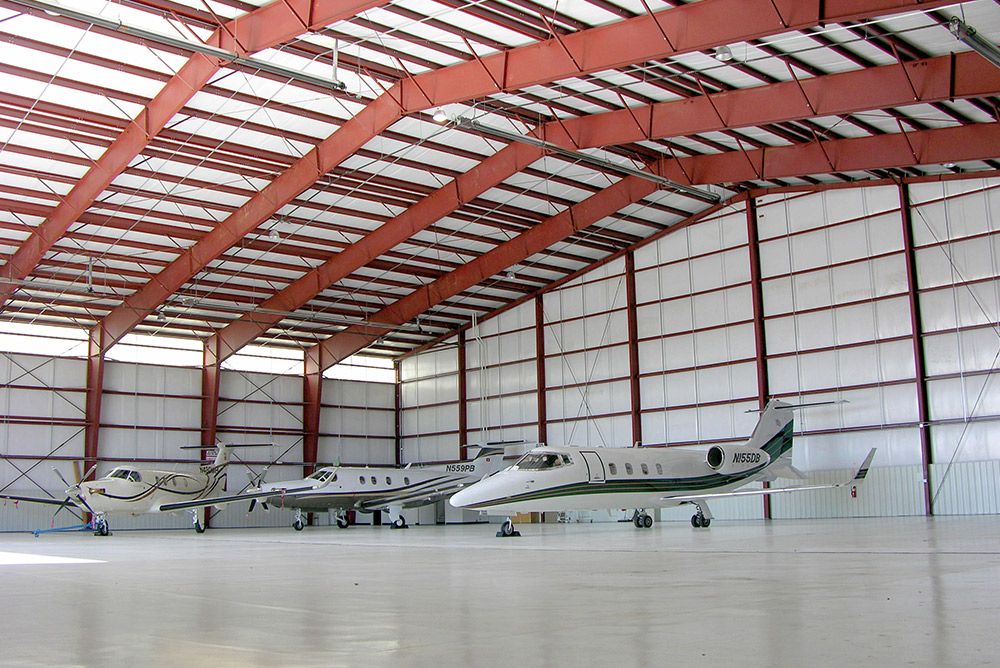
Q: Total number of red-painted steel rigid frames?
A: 4